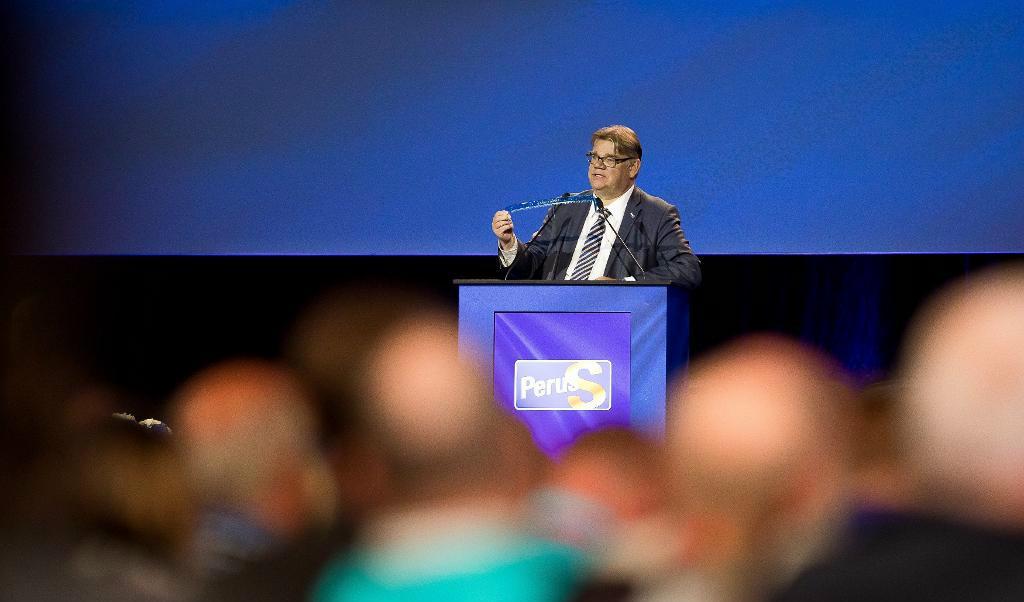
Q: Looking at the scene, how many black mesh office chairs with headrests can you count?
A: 0